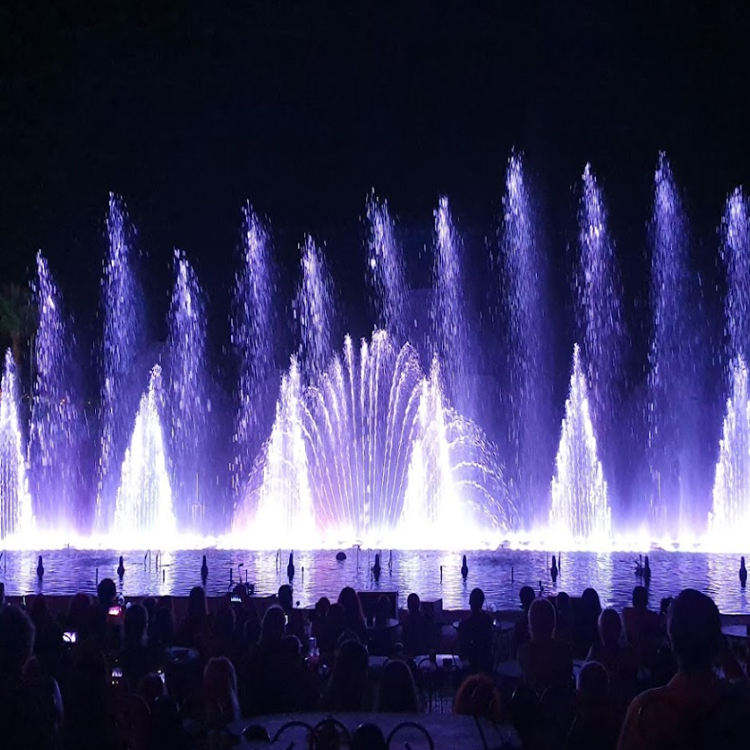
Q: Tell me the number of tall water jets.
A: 11